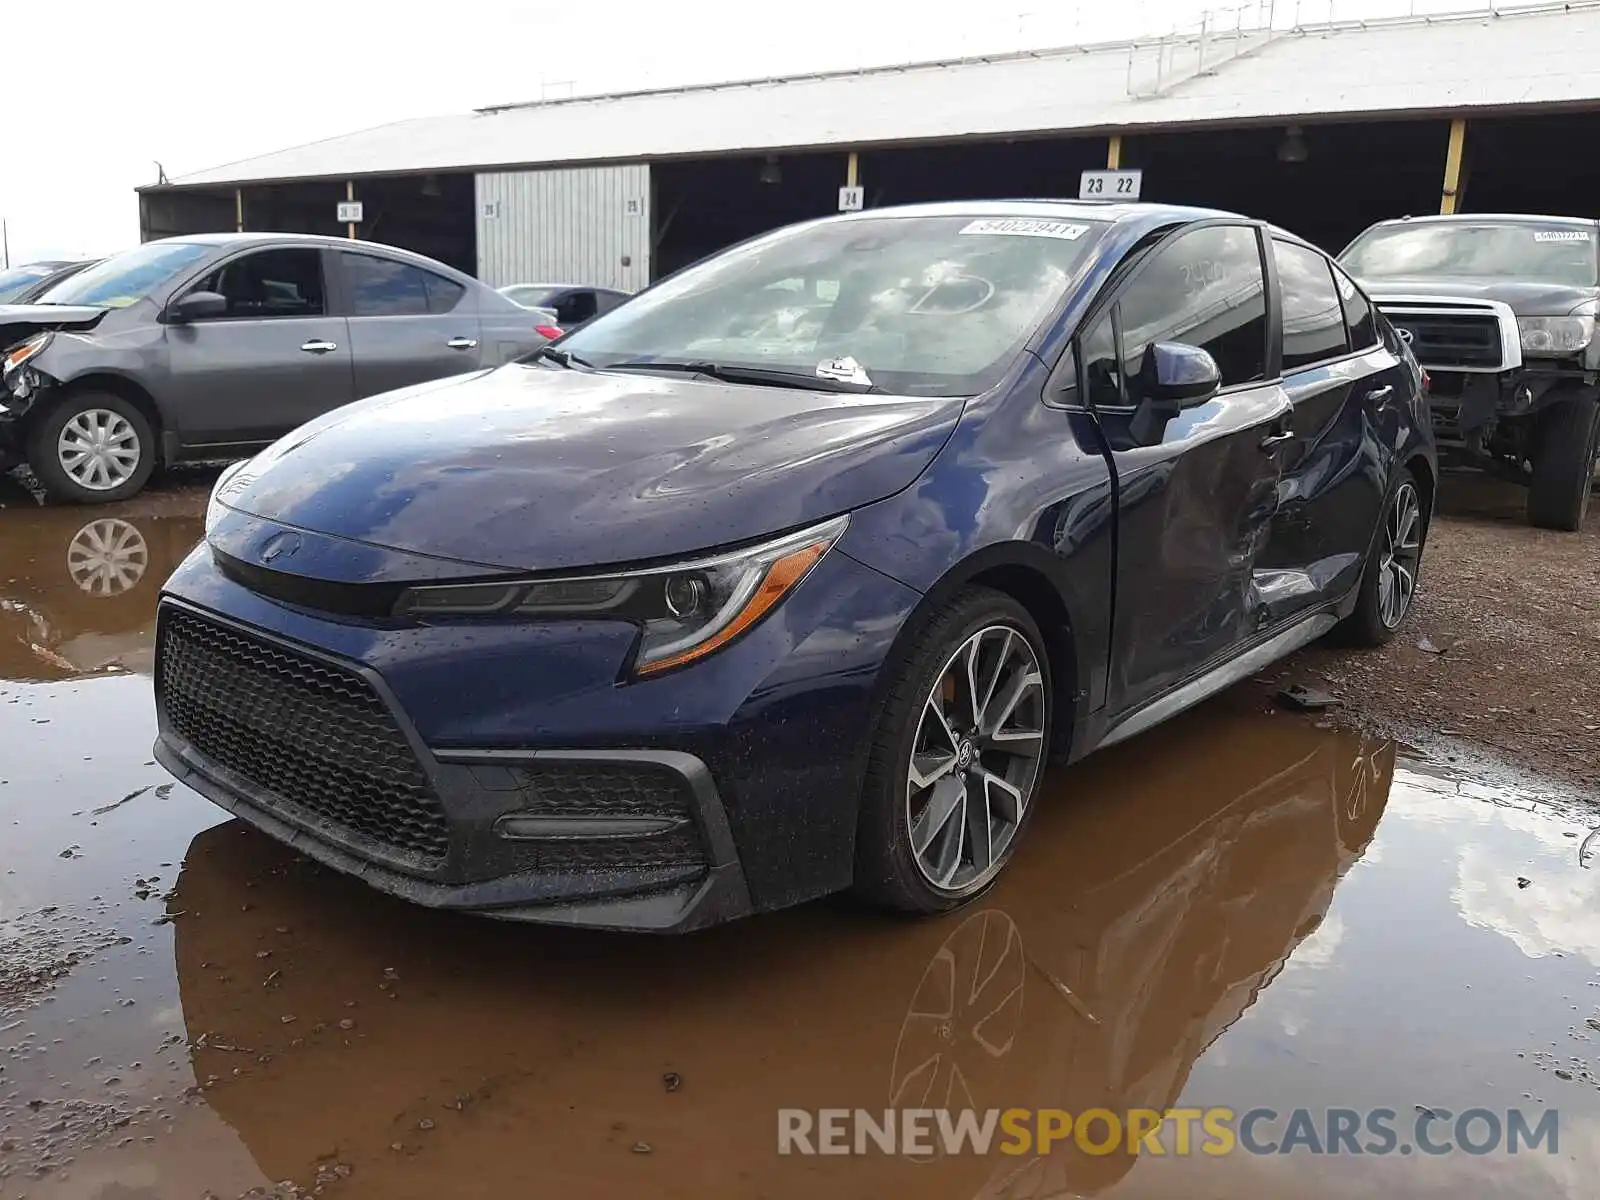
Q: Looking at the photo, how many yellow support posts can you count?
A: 5